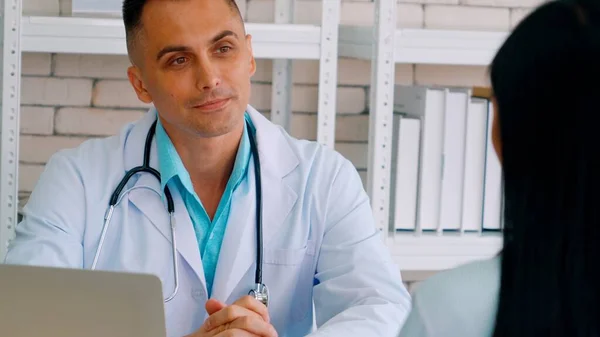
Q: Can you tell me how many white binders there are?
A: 5